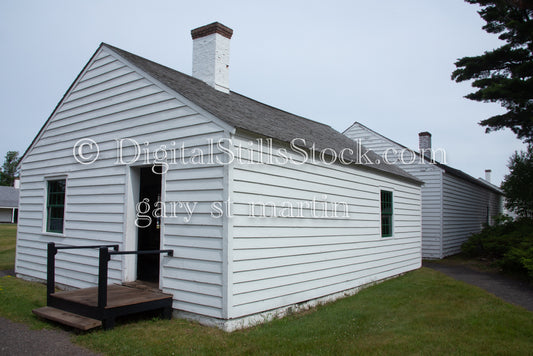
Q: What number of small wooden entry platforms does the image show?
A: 1